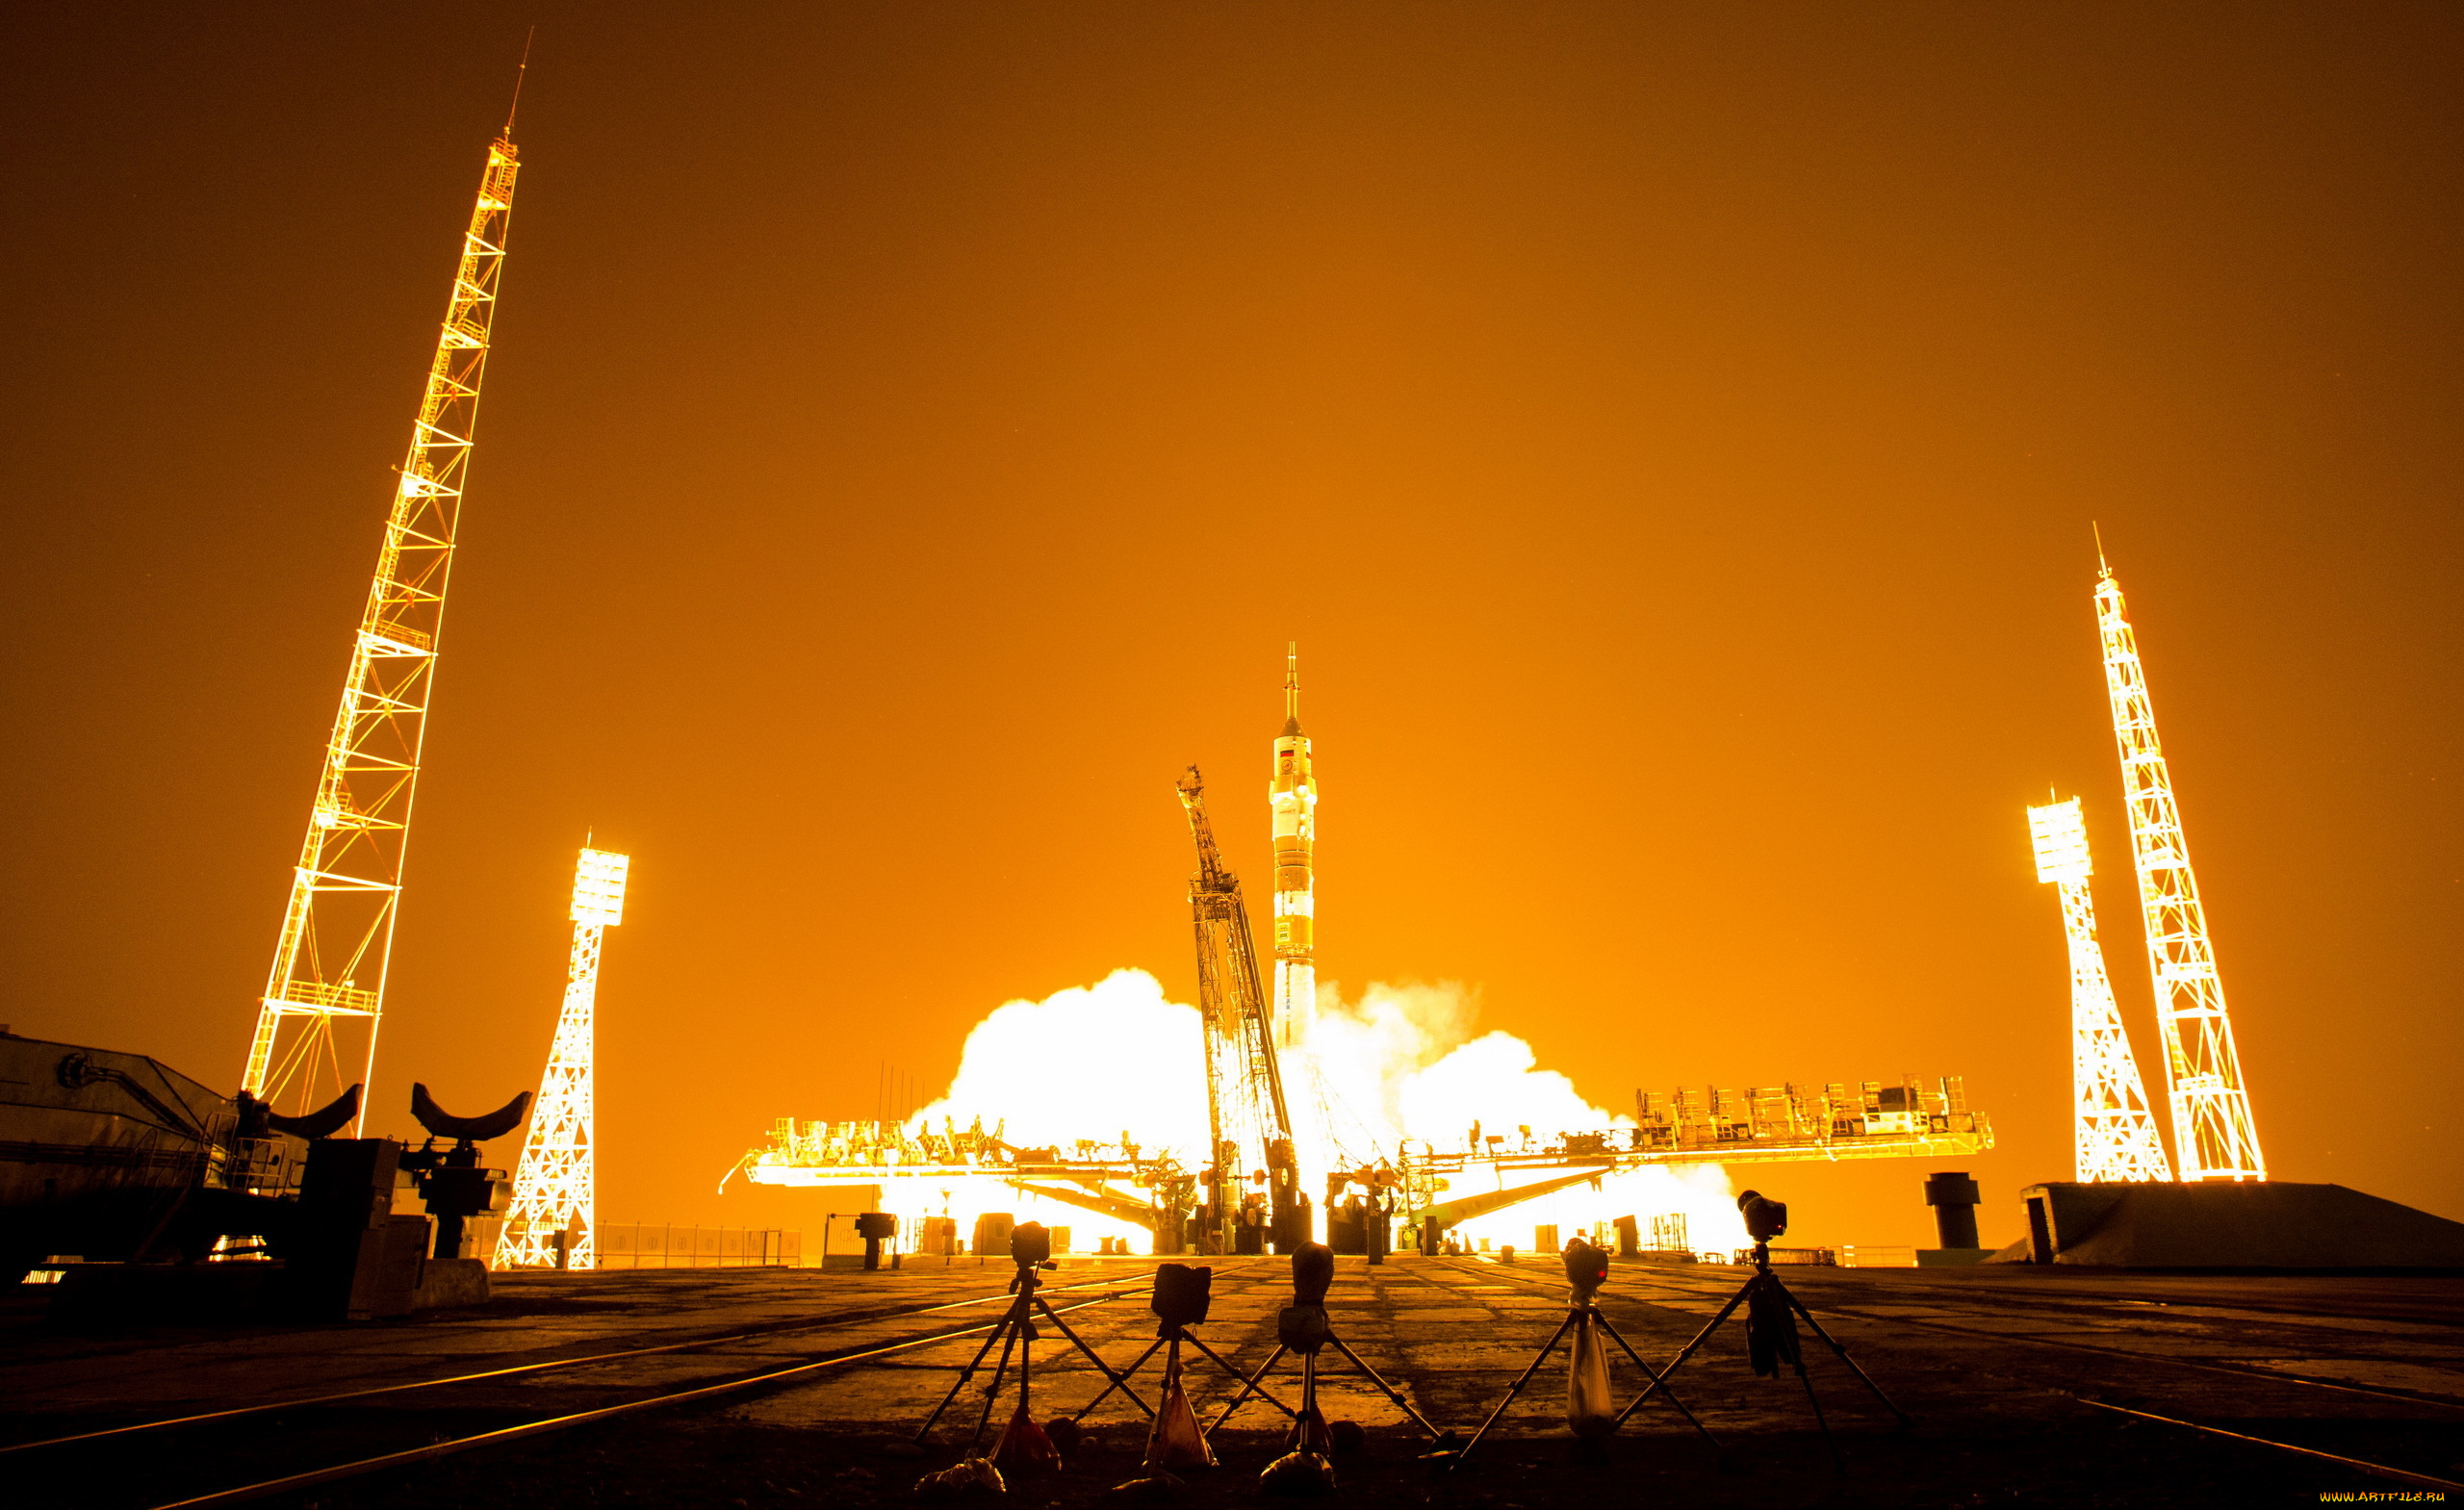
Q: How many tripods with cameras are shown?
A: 5